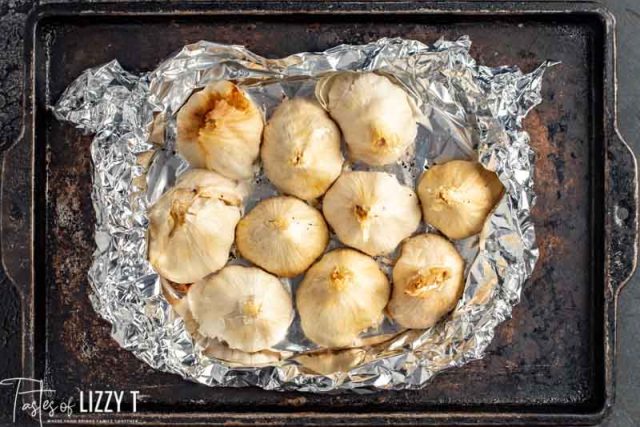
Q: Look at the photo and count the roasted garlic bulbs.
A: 10